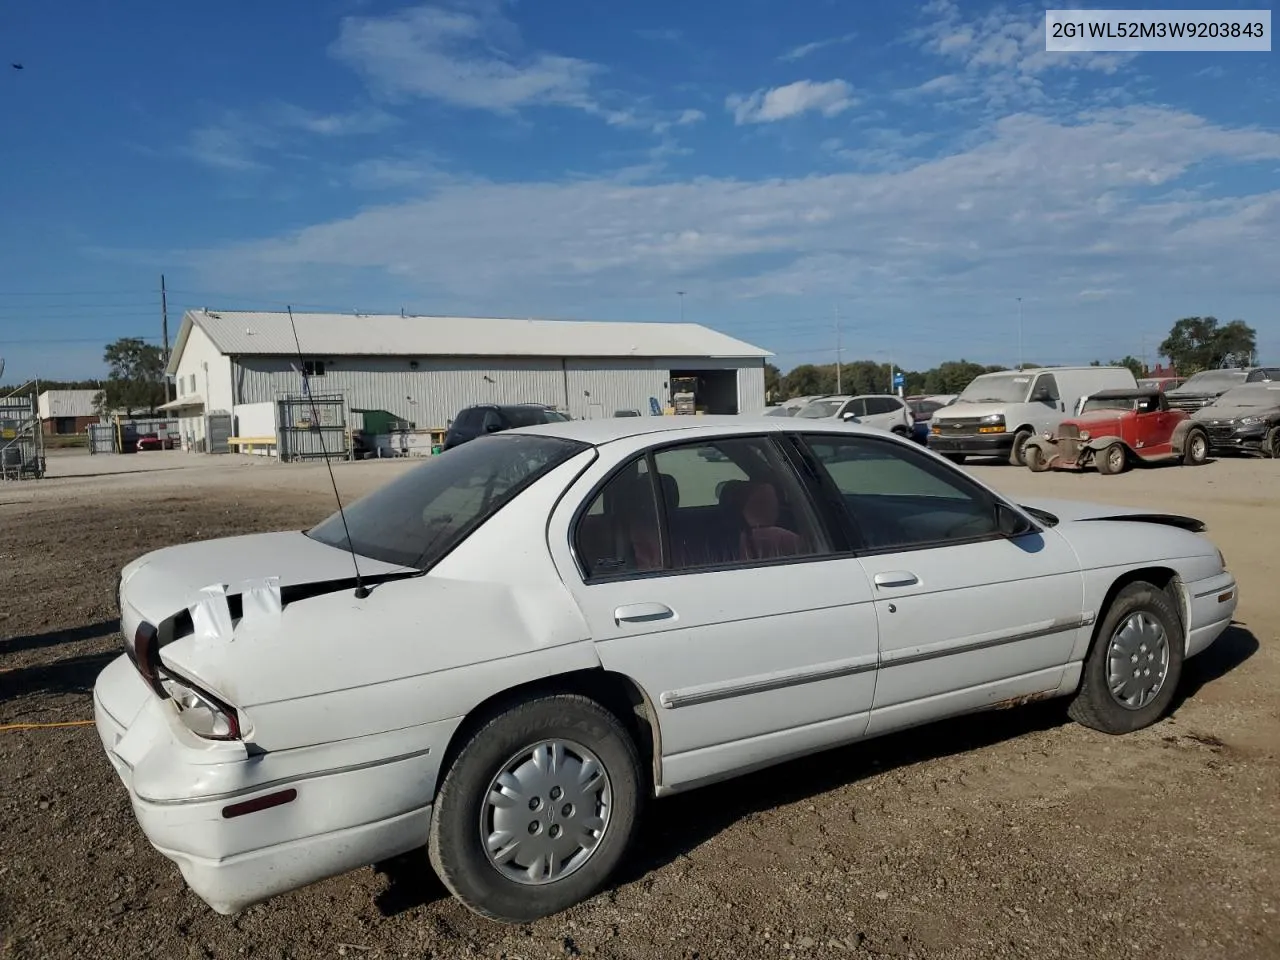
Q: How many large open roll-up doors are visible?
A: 1